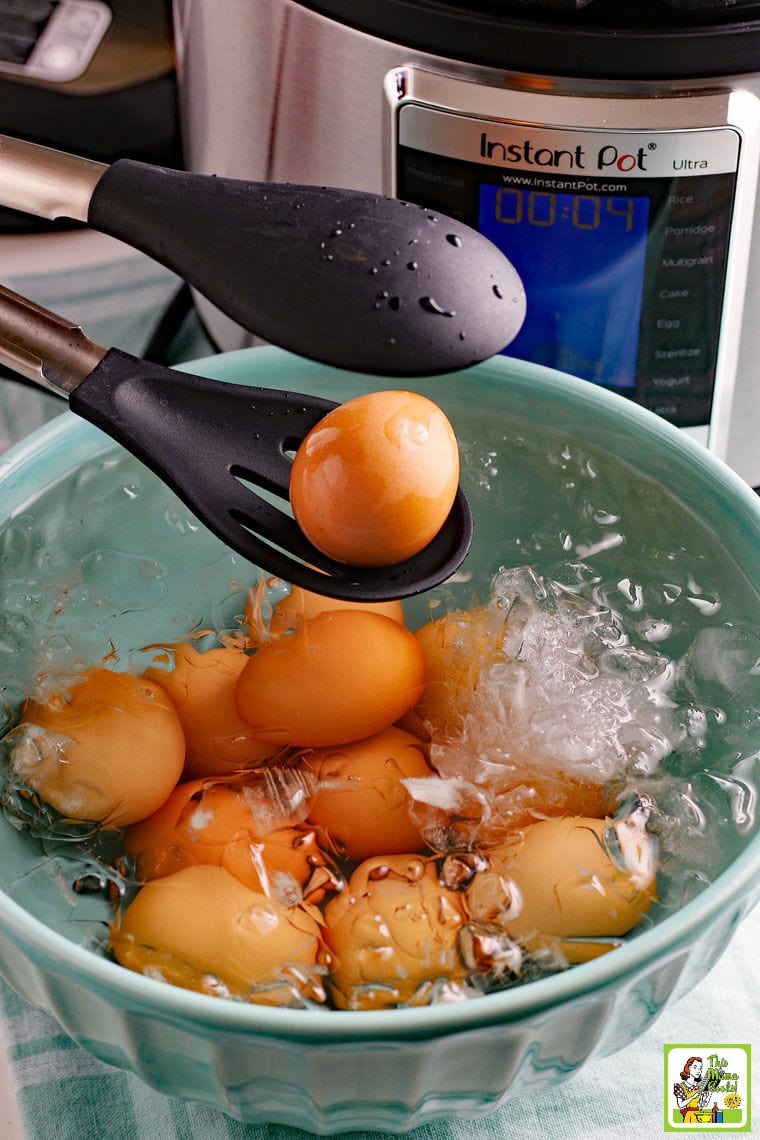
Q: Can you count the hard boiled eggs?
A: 12